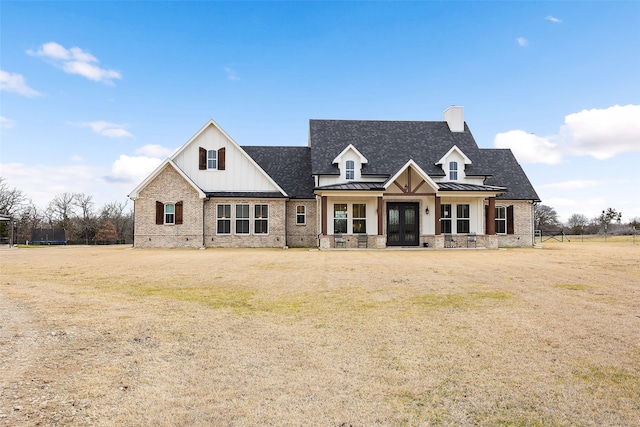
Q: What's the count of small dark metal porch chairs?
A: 4